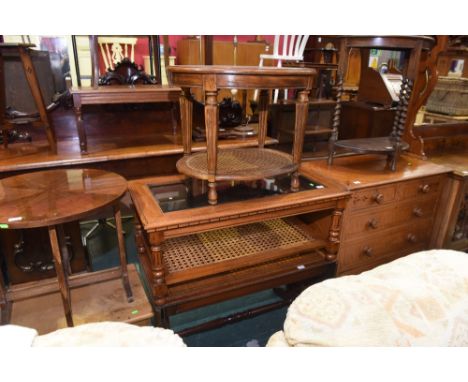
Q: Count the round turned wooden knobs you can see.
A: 6